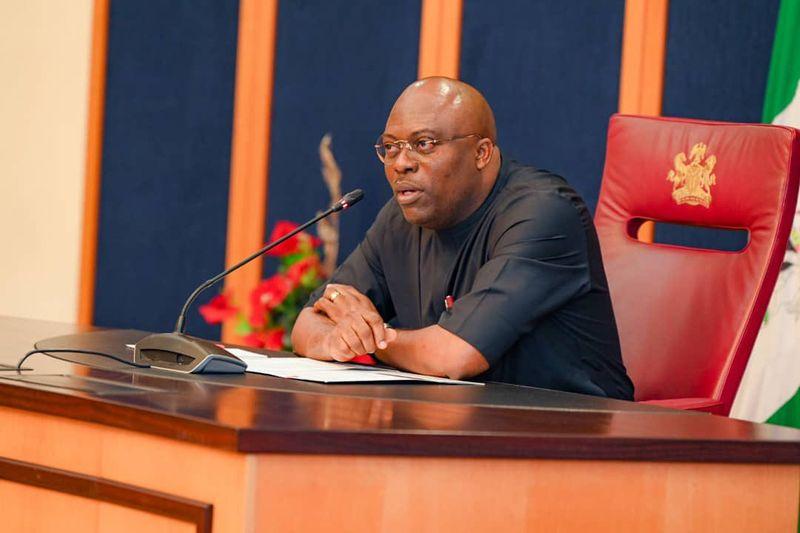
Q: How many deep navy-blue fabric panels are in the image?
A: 4